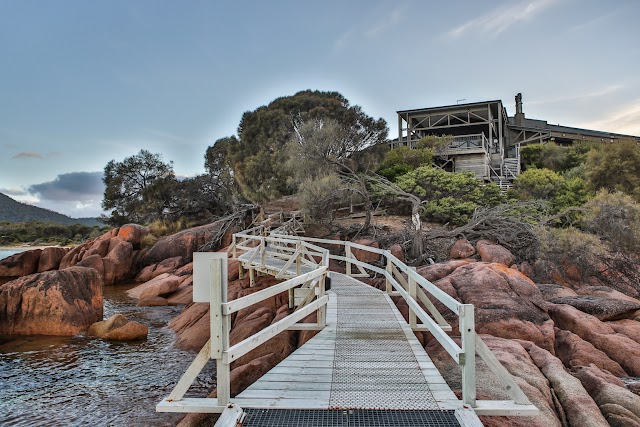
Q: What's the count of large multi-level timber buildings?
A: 1